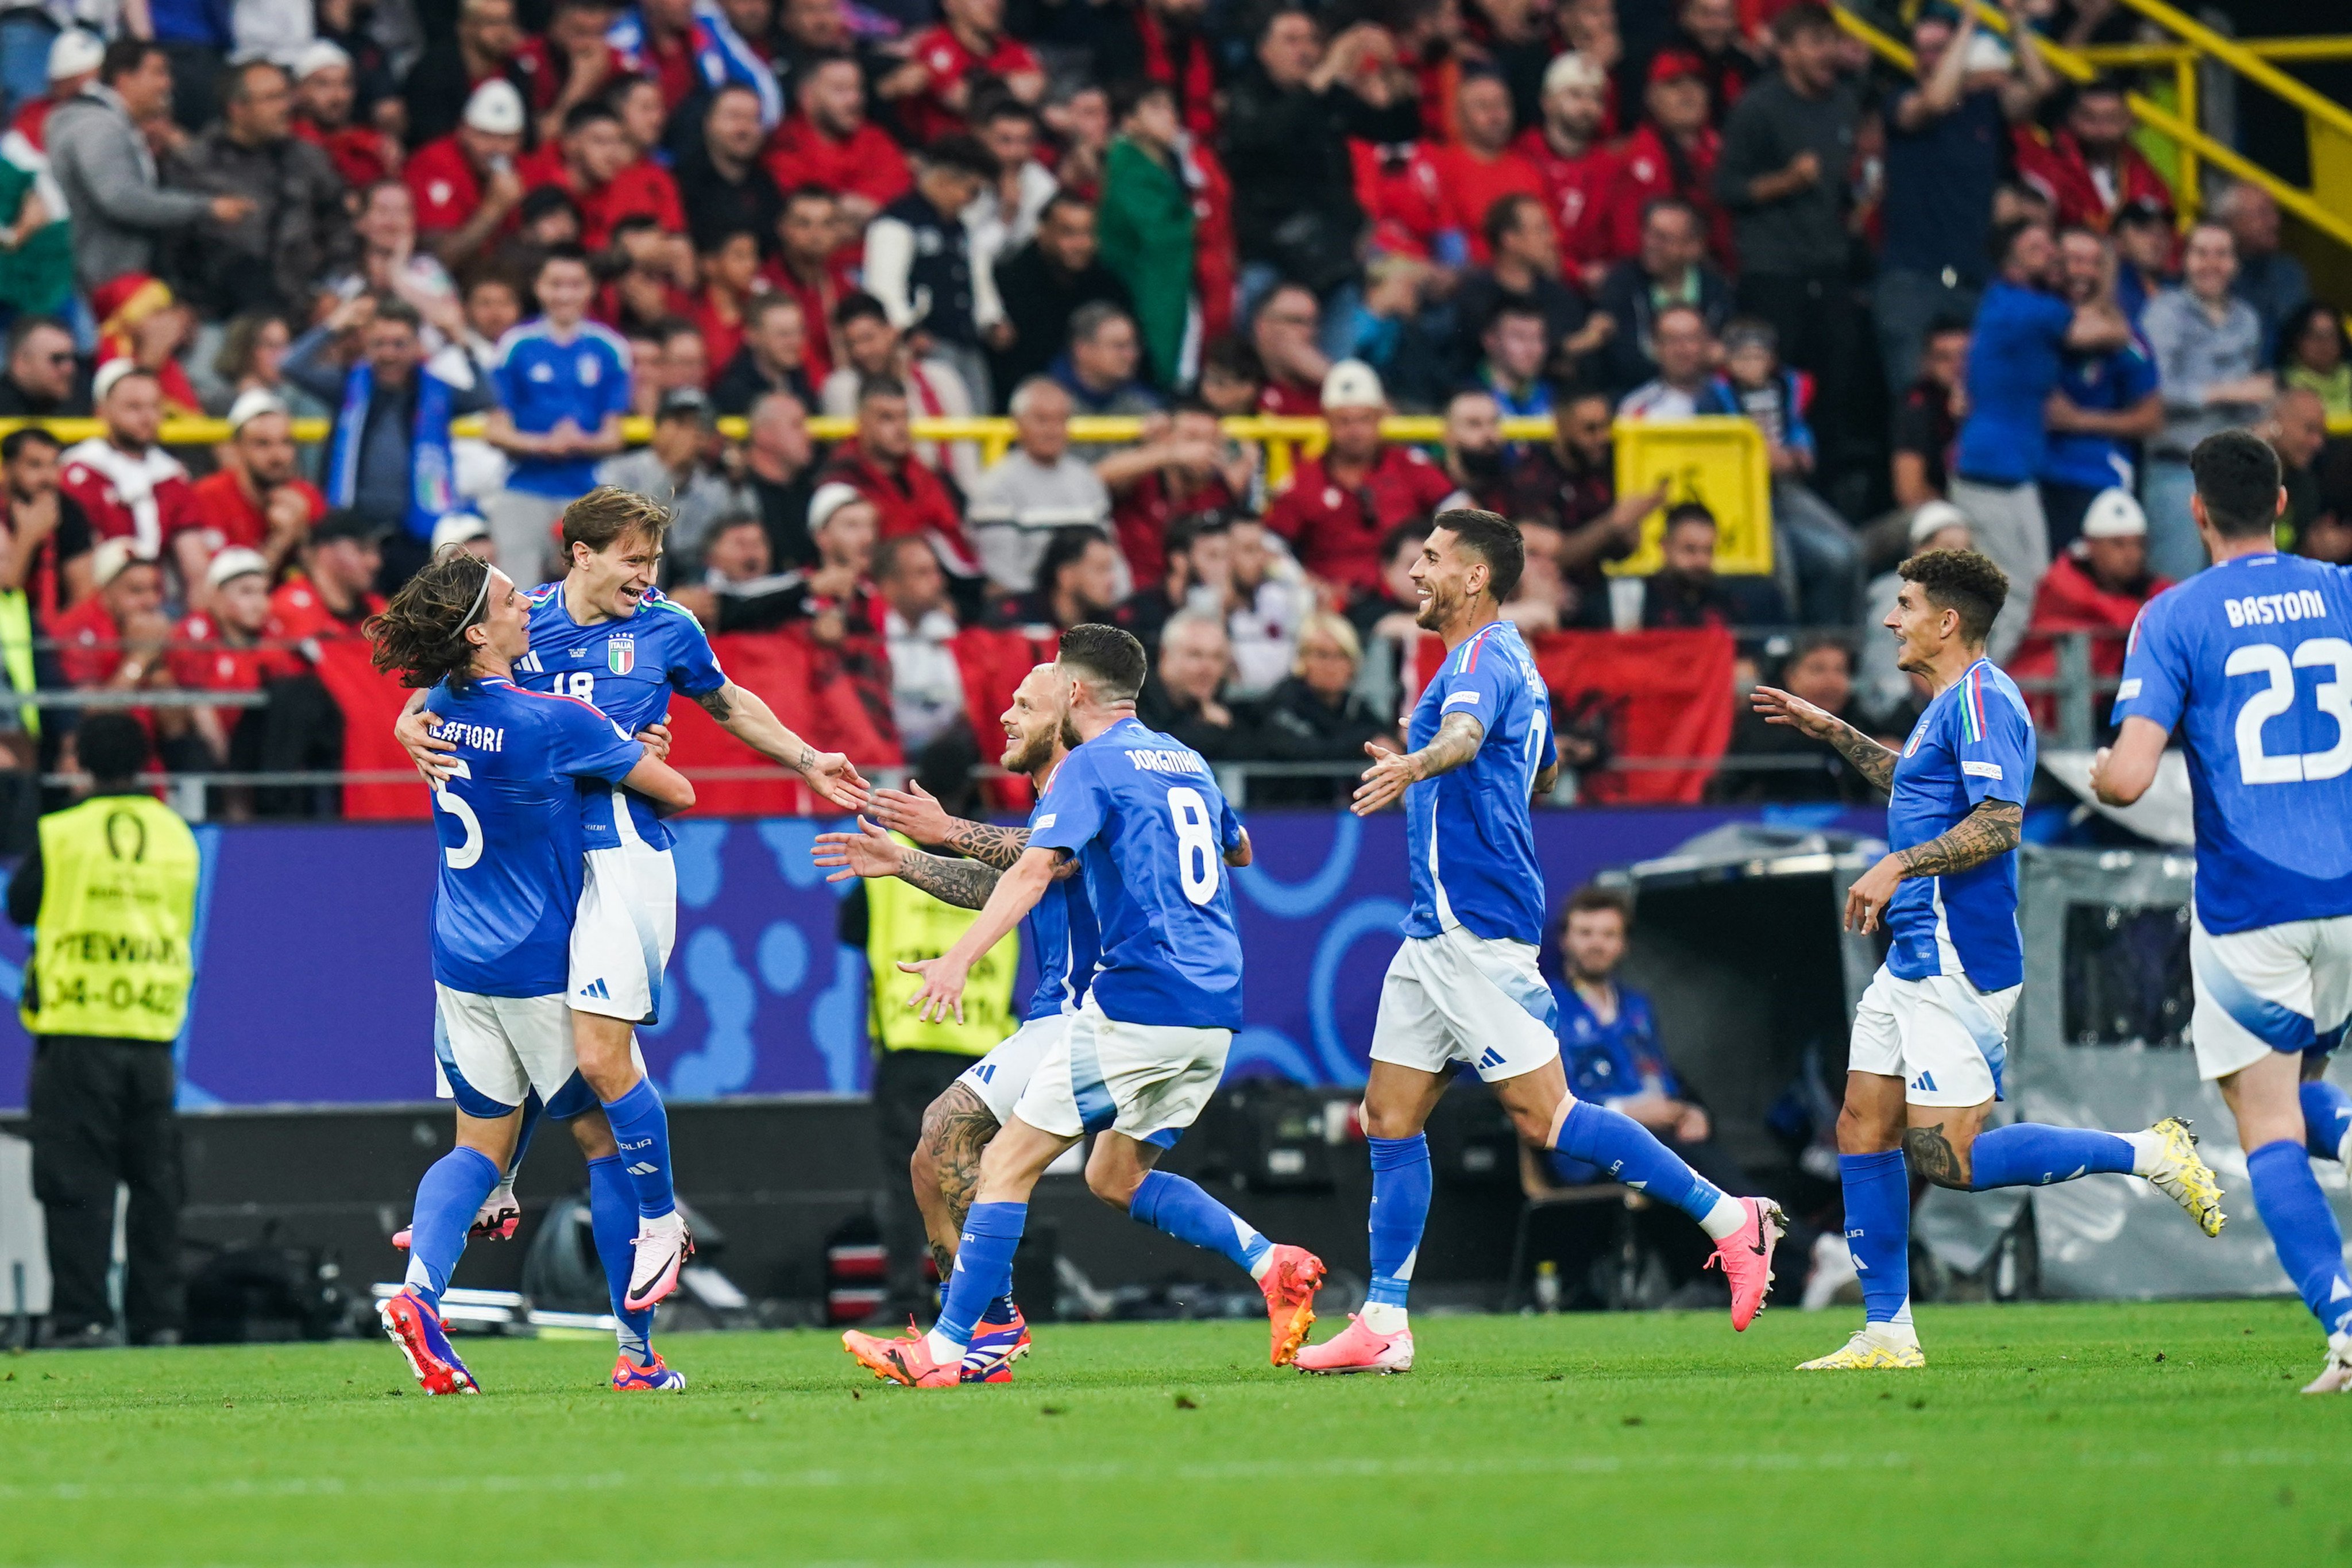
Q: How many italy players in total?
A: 7